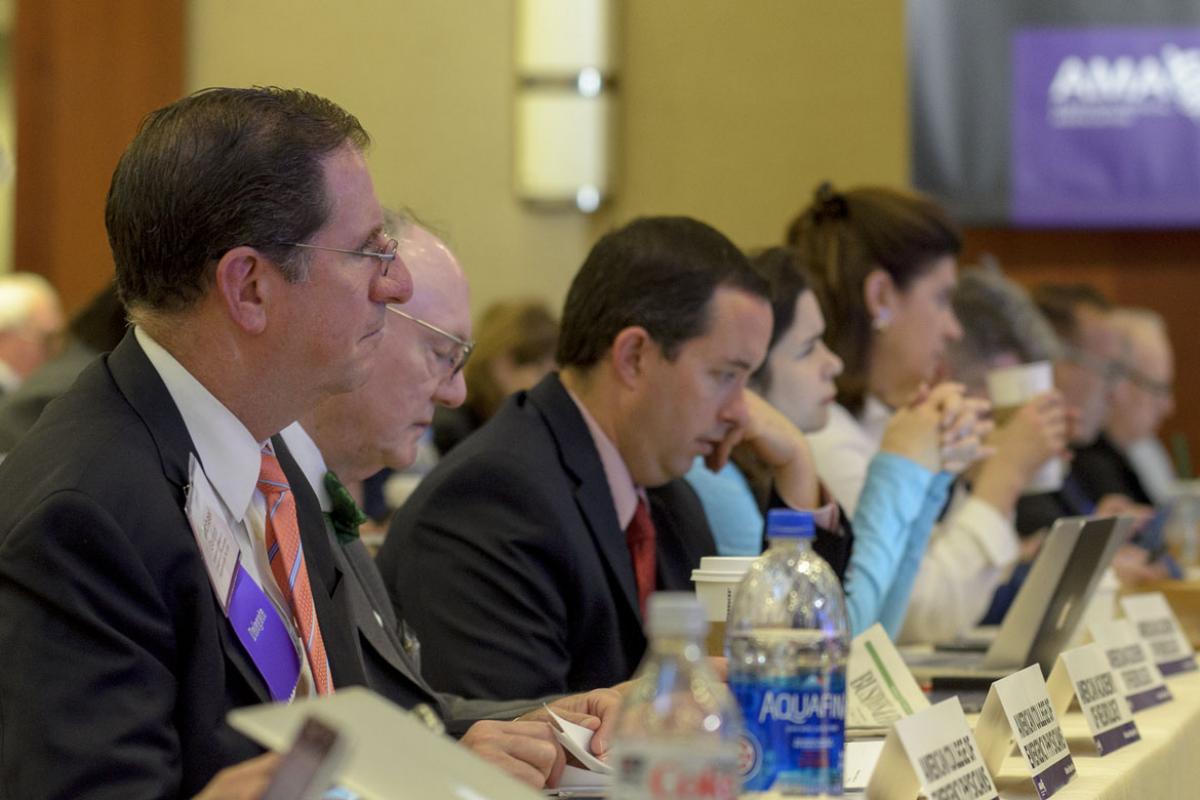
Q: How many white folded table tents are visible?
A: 5